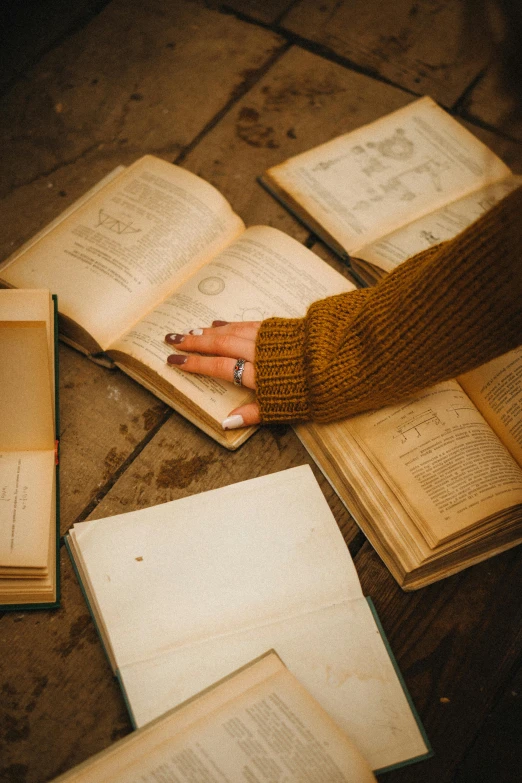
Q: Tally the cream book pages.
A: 11